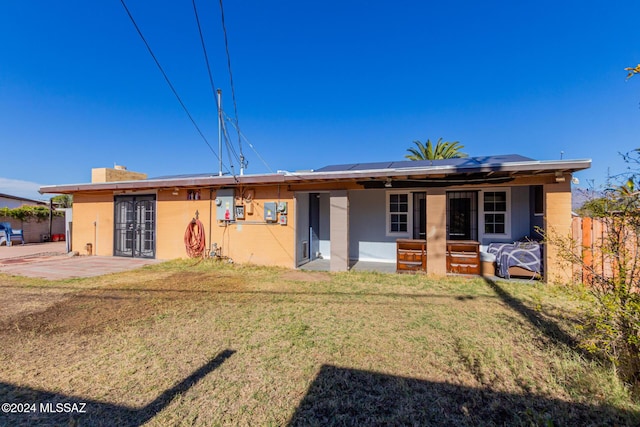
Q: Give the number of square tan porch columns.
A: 3